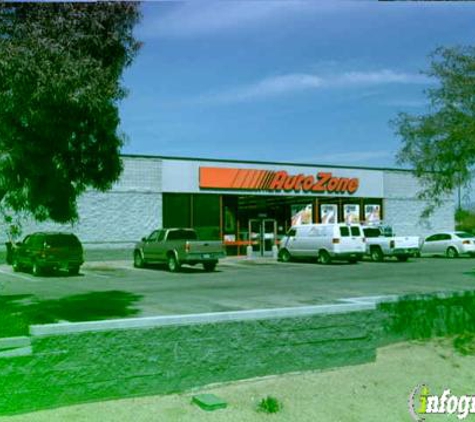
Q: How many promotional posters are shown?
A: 4